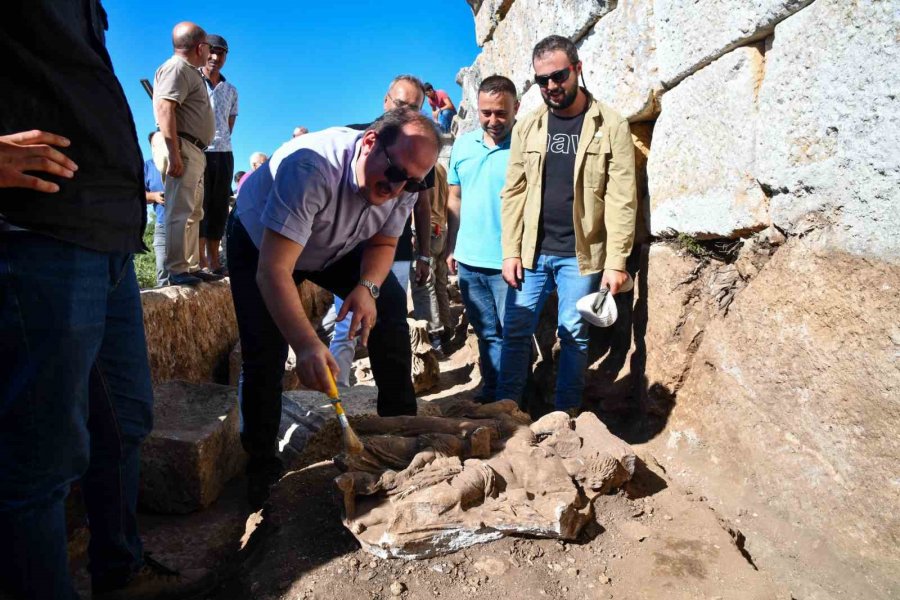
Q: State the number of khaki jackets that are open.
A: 1